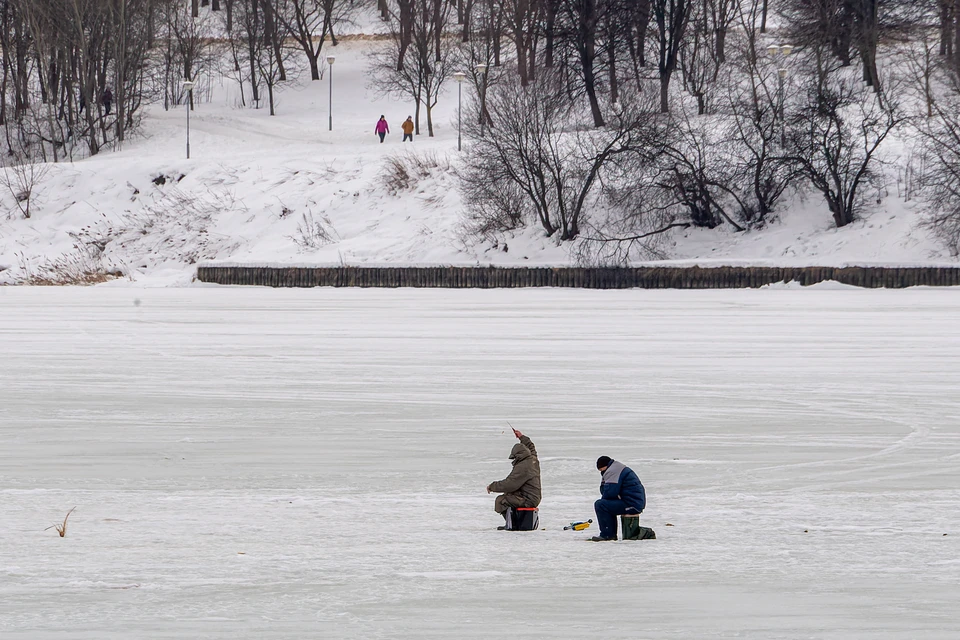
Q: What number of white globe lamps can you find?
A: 7